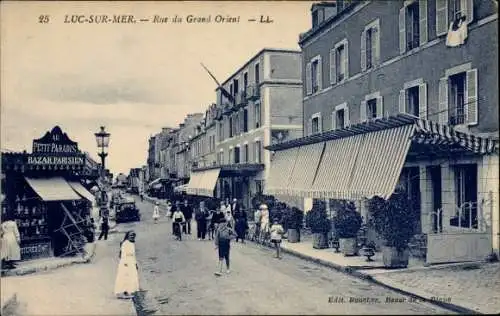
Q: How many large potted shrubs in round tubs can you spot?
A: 4